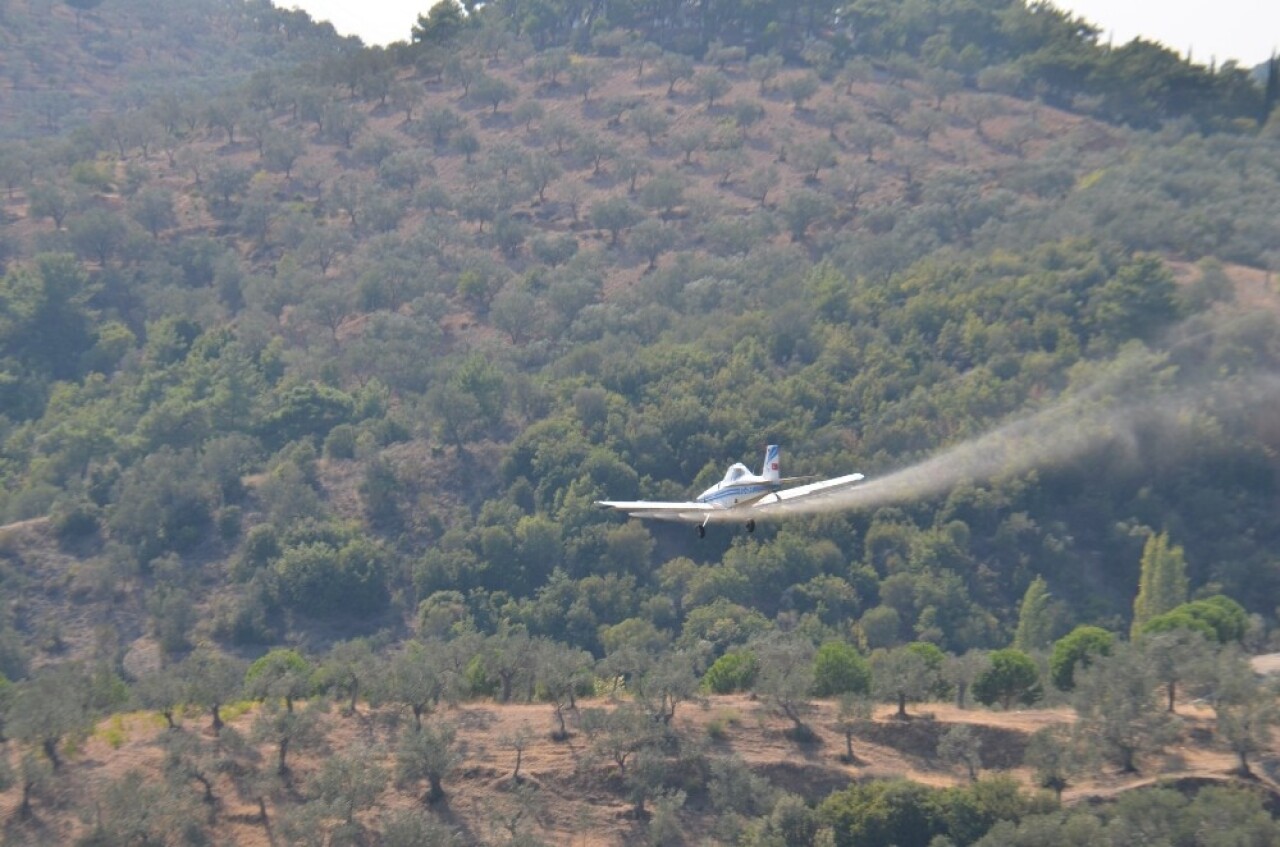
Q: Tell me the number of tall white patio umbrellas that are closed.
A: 0